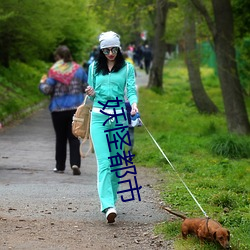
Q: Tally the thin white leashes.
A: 1